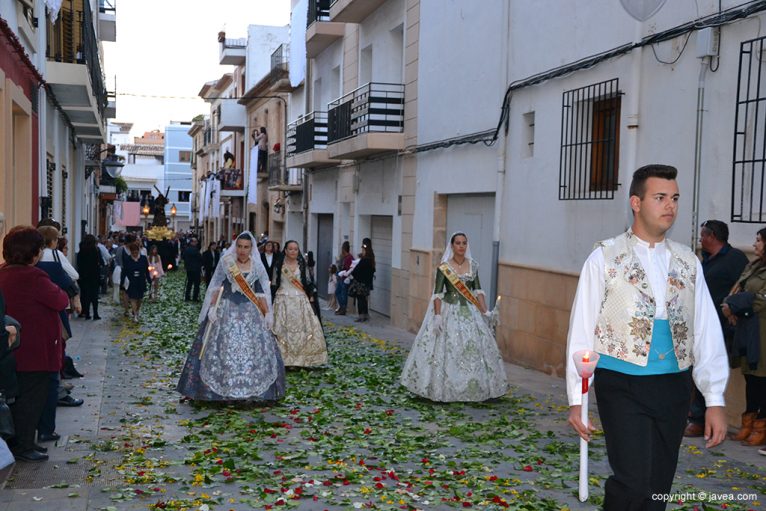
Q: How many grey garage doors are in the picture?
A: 3